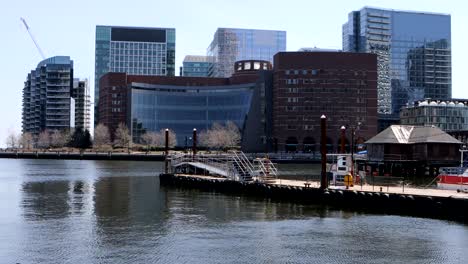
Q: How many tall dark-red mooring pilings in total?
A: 4